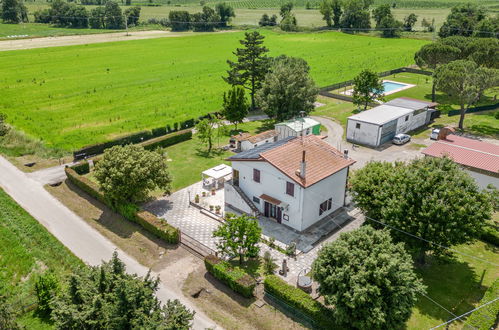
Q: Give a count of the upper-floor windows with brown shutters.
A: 2